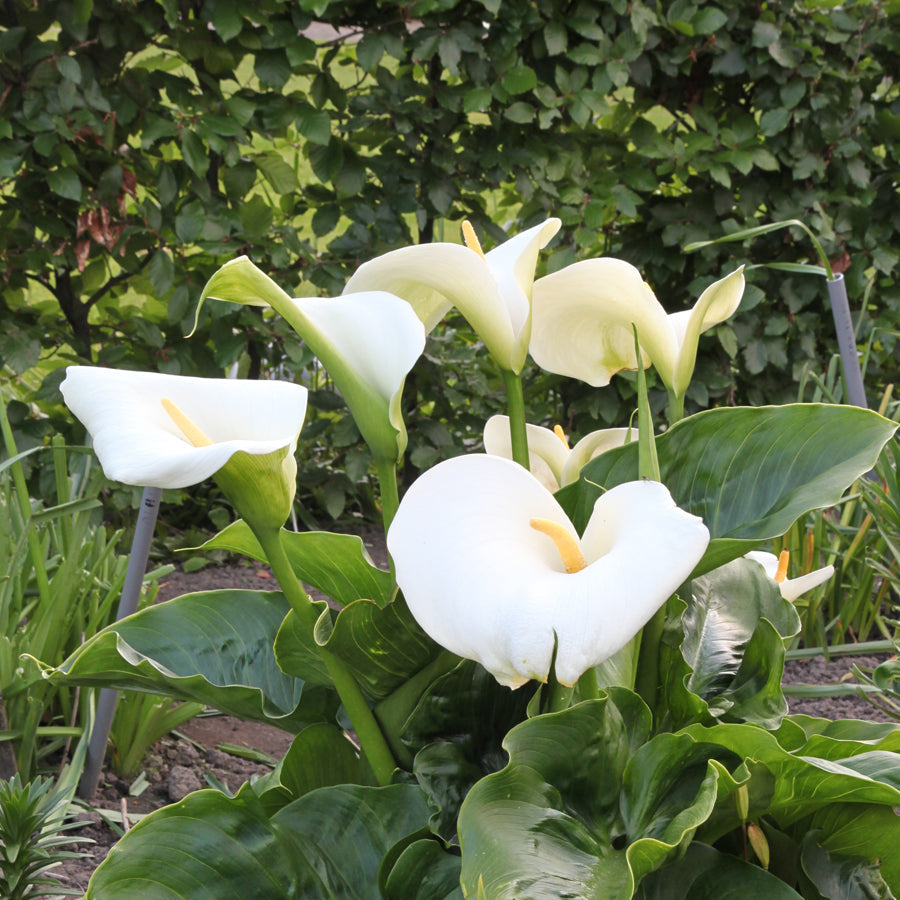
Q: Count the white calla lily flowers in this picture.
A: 7